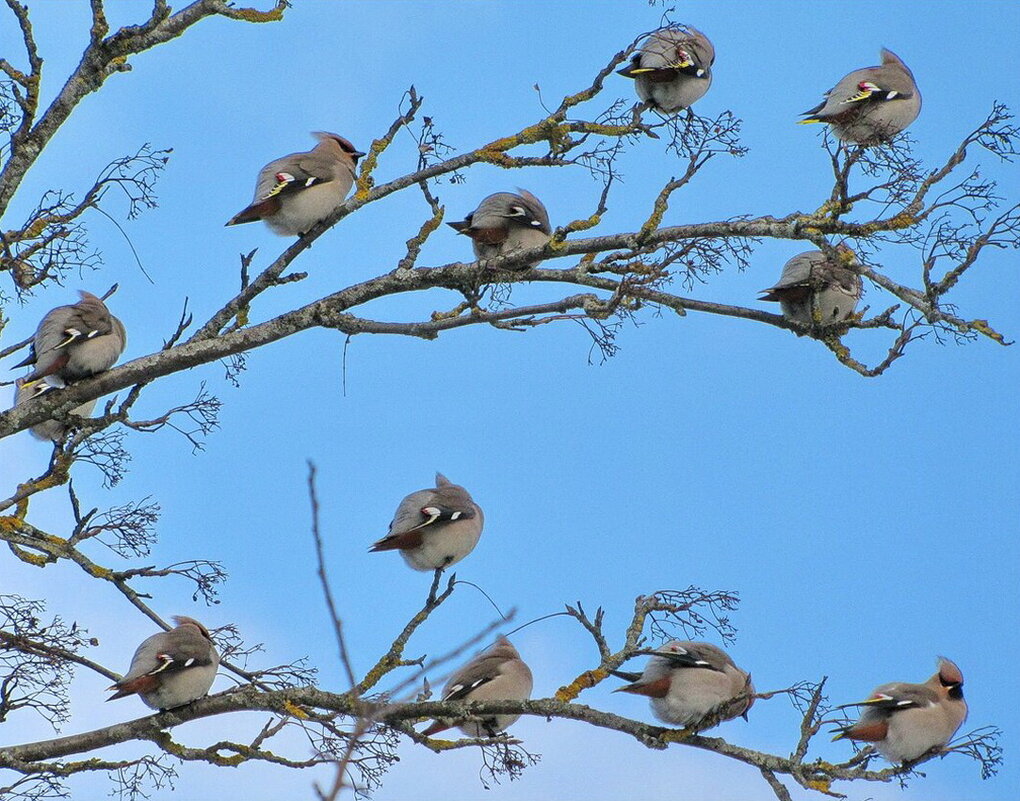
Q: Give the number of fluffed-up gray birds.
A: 12